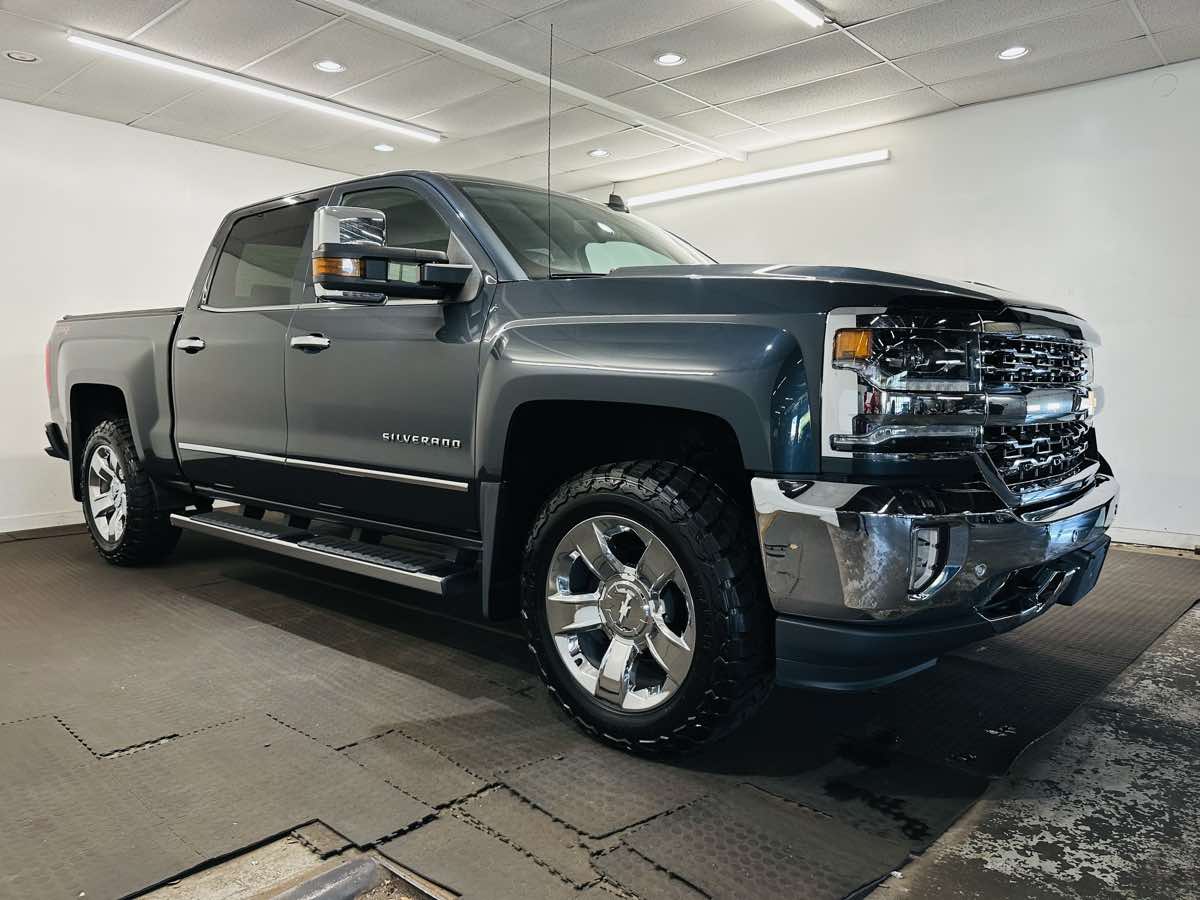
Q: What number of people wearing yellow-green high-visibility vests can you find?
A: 0